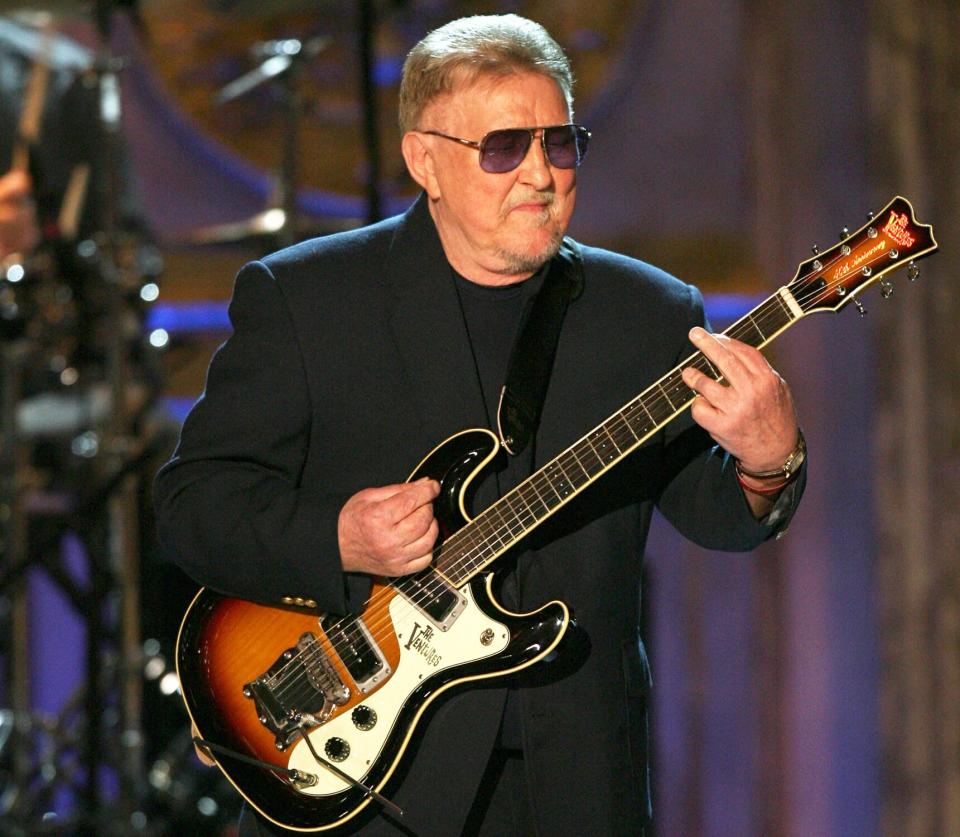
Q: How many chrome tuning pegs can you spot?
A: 6